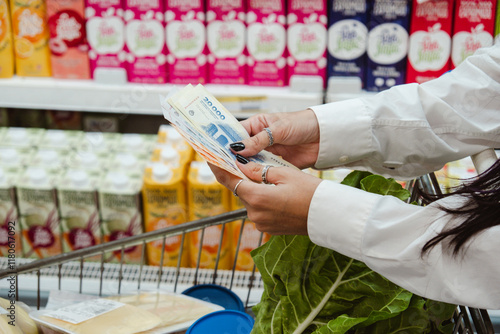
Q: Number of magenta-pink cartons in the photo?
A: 6